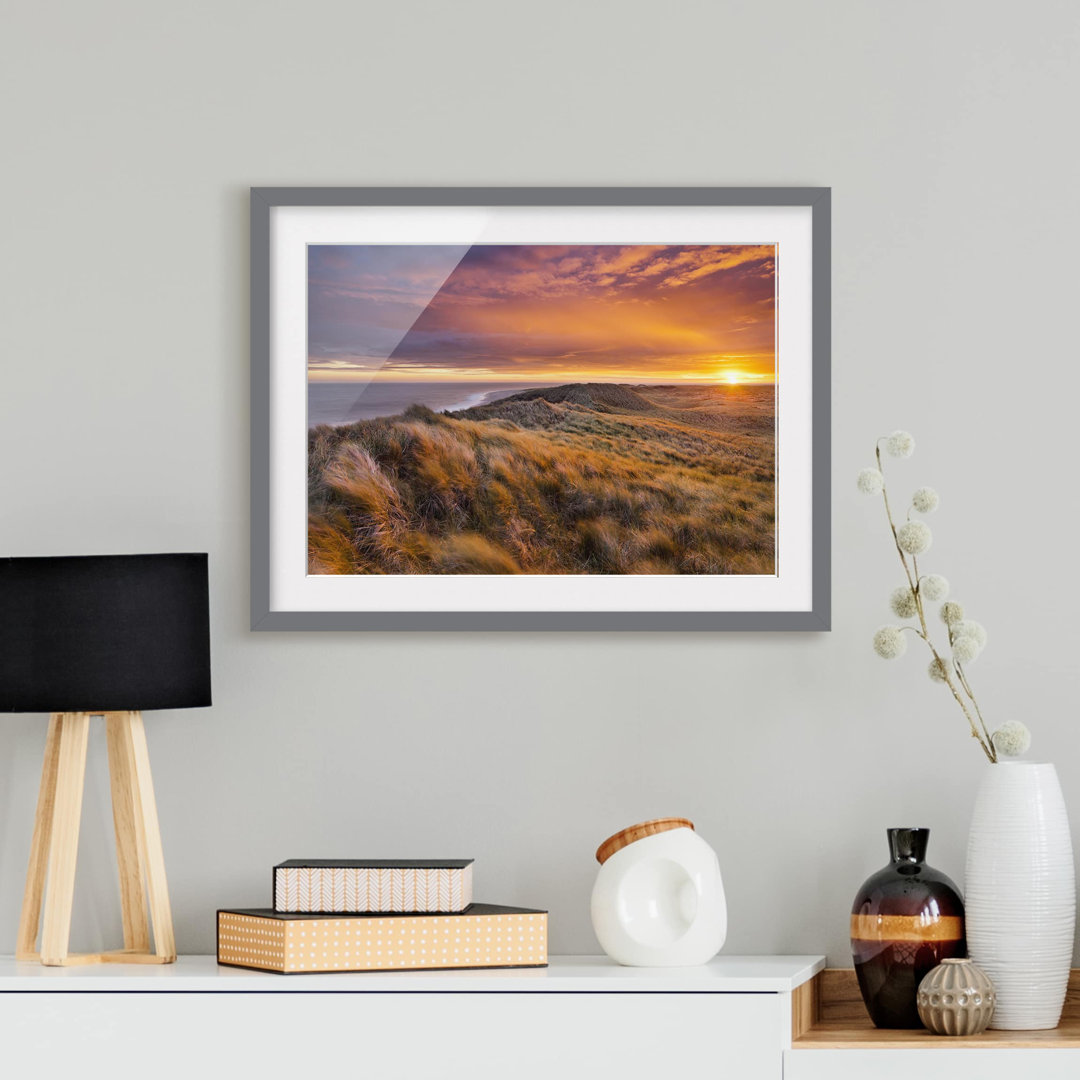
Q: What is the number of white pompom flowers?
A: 12